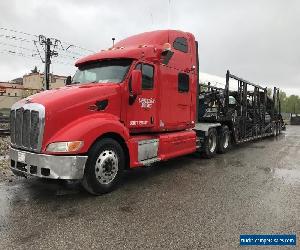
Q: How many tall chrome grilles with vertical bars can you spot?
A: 1